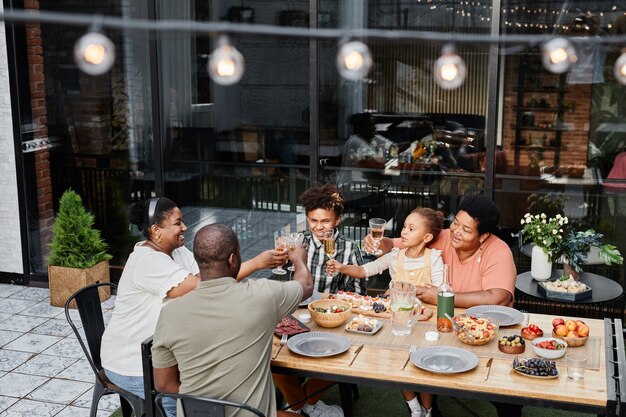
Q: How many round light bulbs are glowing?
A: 6